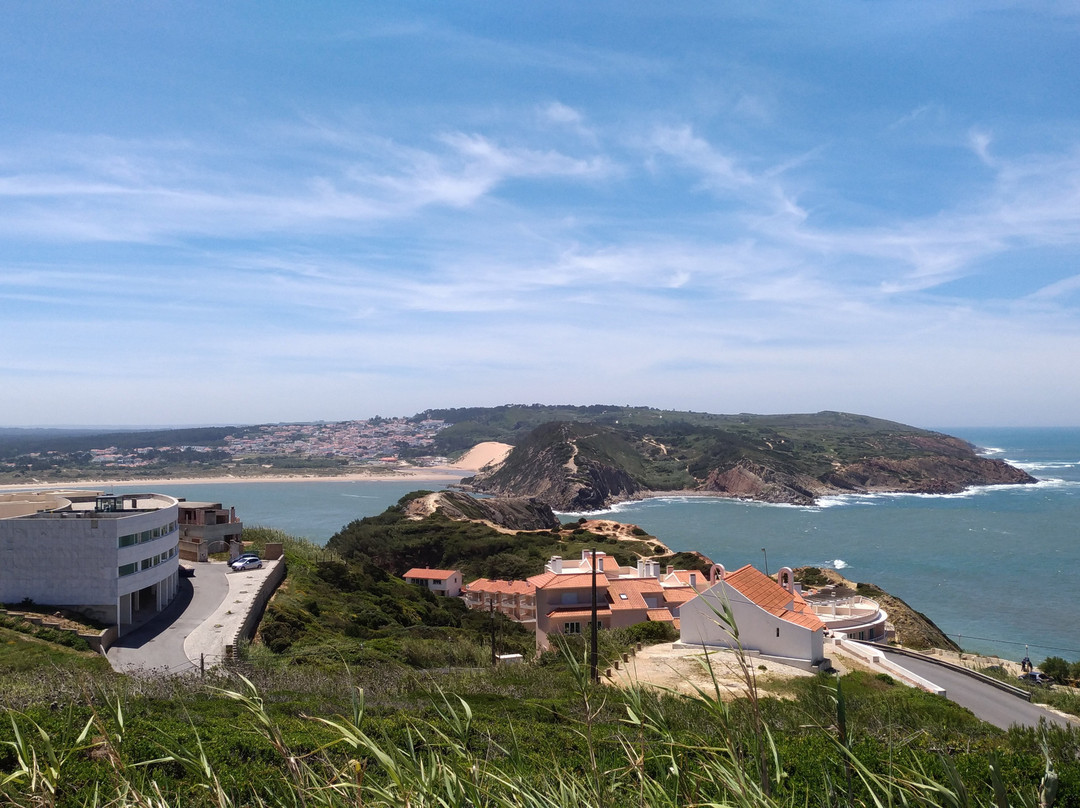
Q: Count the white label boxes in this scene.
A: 0